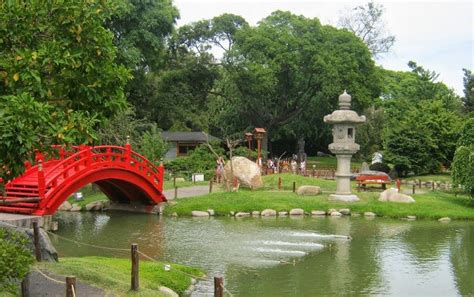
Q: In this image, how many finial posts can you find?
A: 3